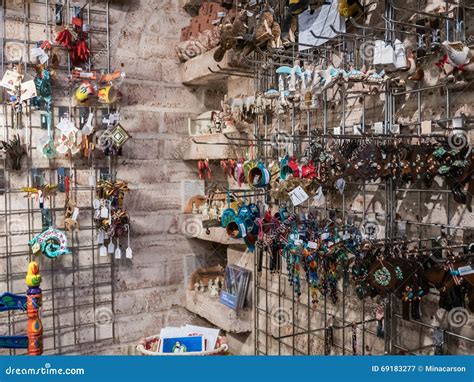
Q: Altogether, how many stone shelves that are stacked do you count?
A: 4